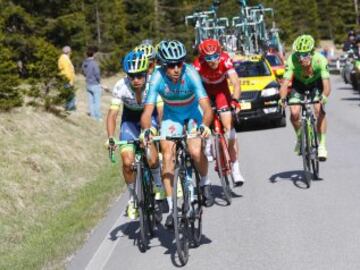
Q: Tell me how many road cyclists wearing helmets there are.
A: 5